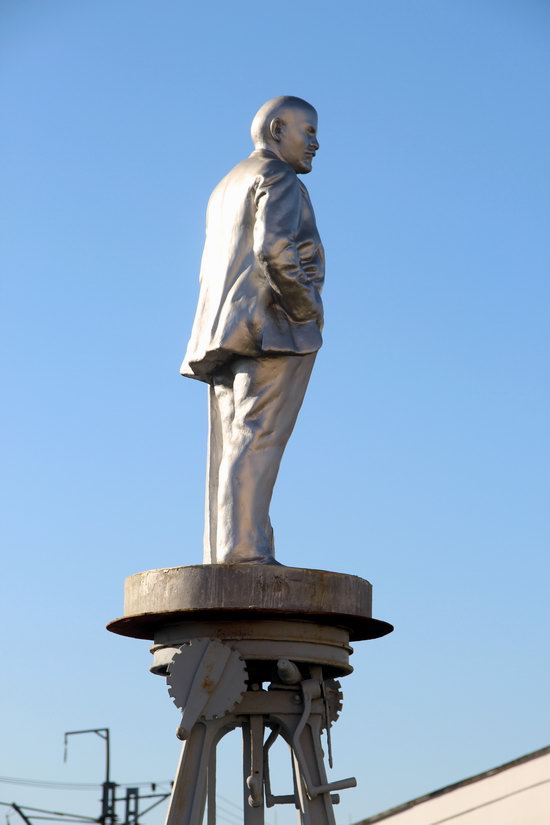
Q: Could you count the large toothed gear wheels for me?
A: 2